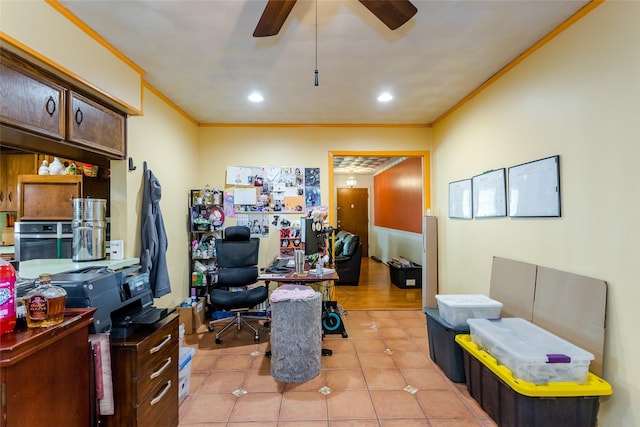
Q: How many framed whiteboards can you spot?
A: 3